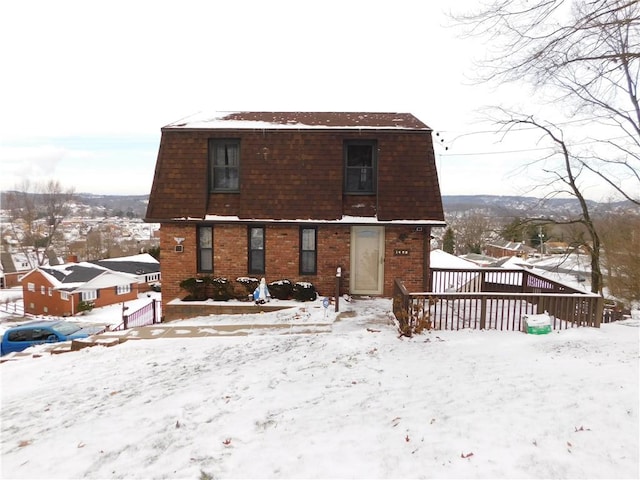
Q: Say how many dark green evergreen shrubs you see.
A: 5